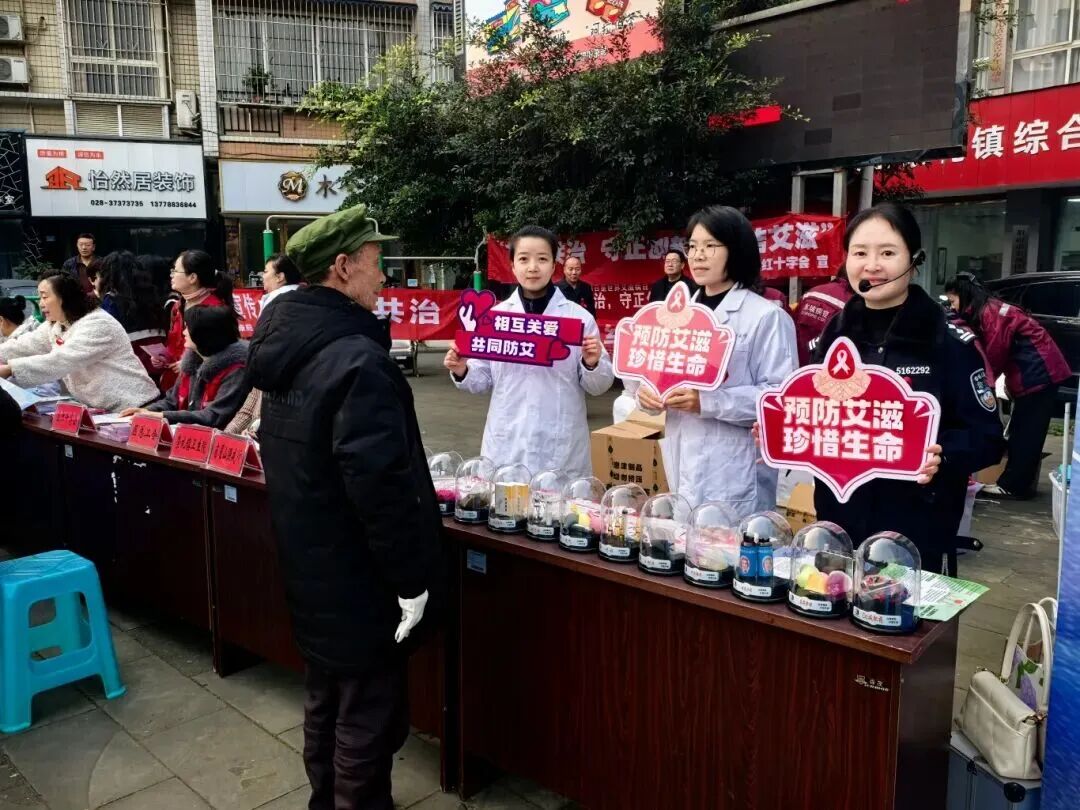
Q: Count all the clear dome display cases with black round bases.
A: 11